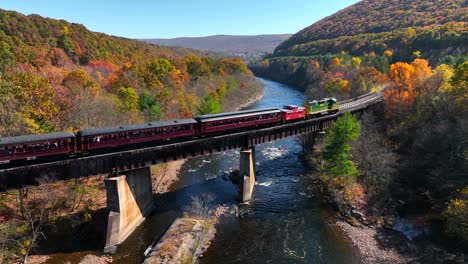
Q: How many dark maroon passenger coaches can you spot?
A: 3